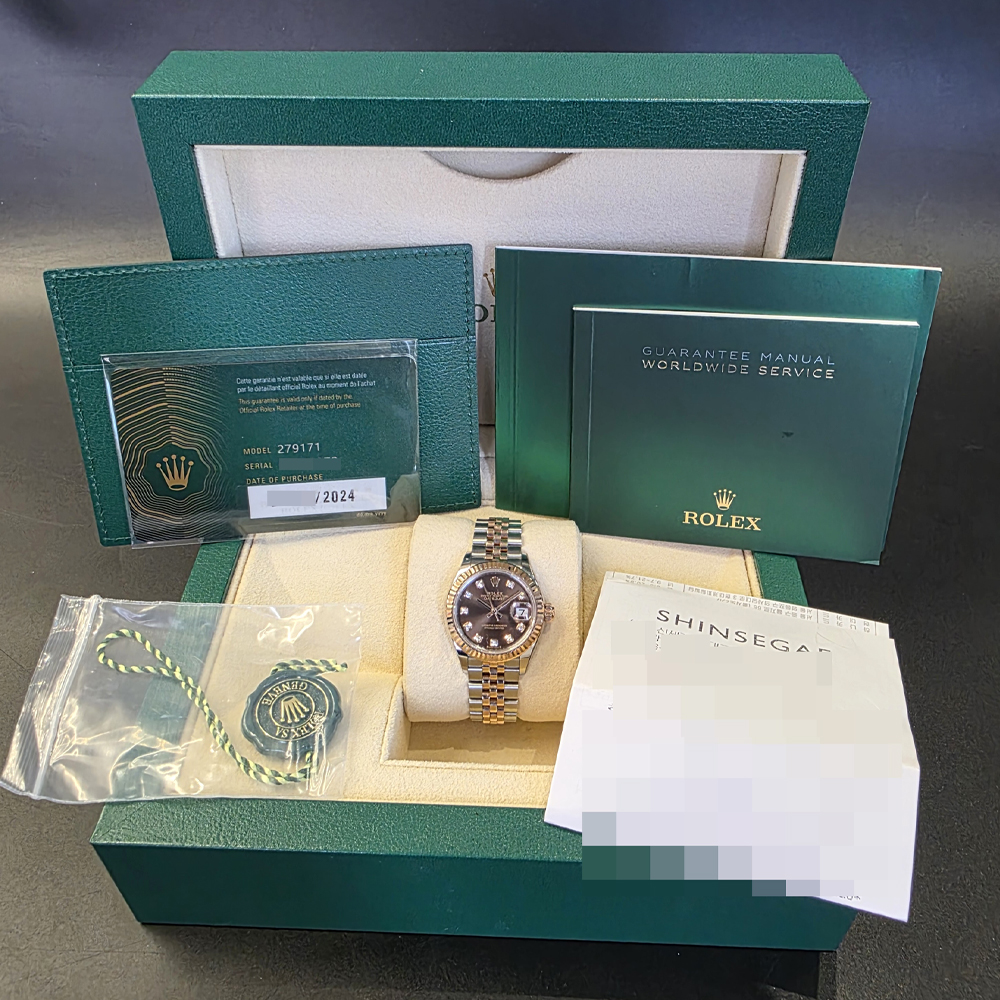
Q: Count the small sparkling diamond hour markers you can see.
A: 10